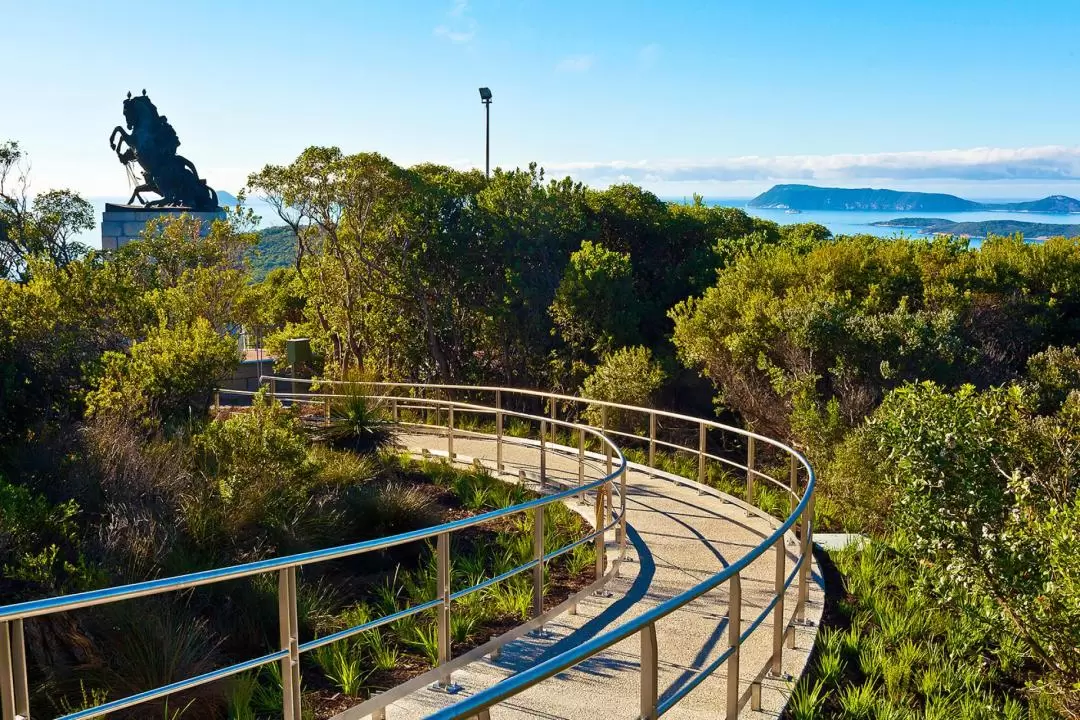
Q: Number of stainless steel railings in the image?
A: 2